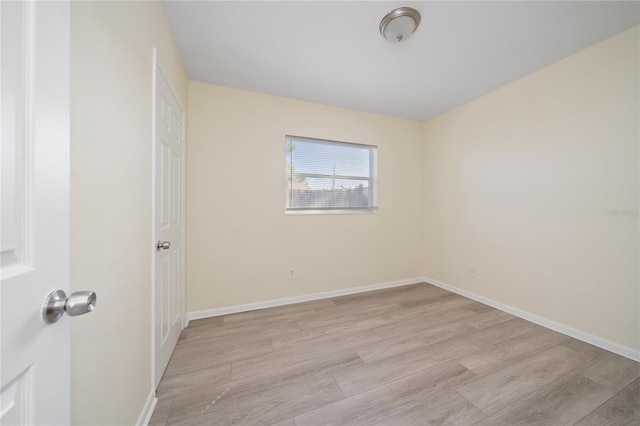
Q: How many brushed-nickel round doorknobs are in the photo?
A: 2